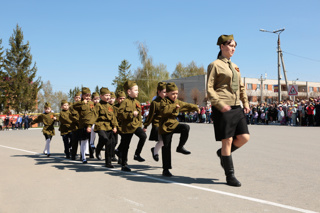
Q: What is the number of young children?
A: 11